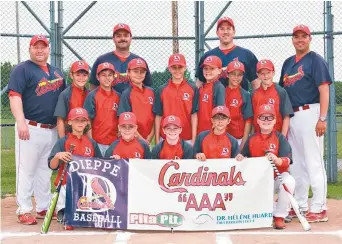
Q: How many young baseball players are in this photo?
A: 12